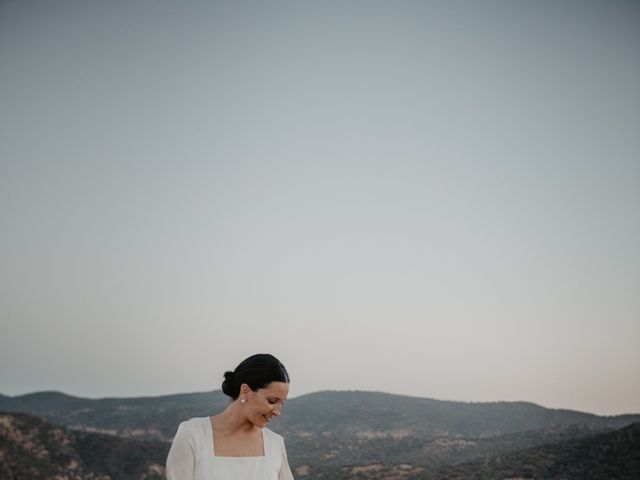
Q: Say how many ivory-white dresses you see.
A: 1